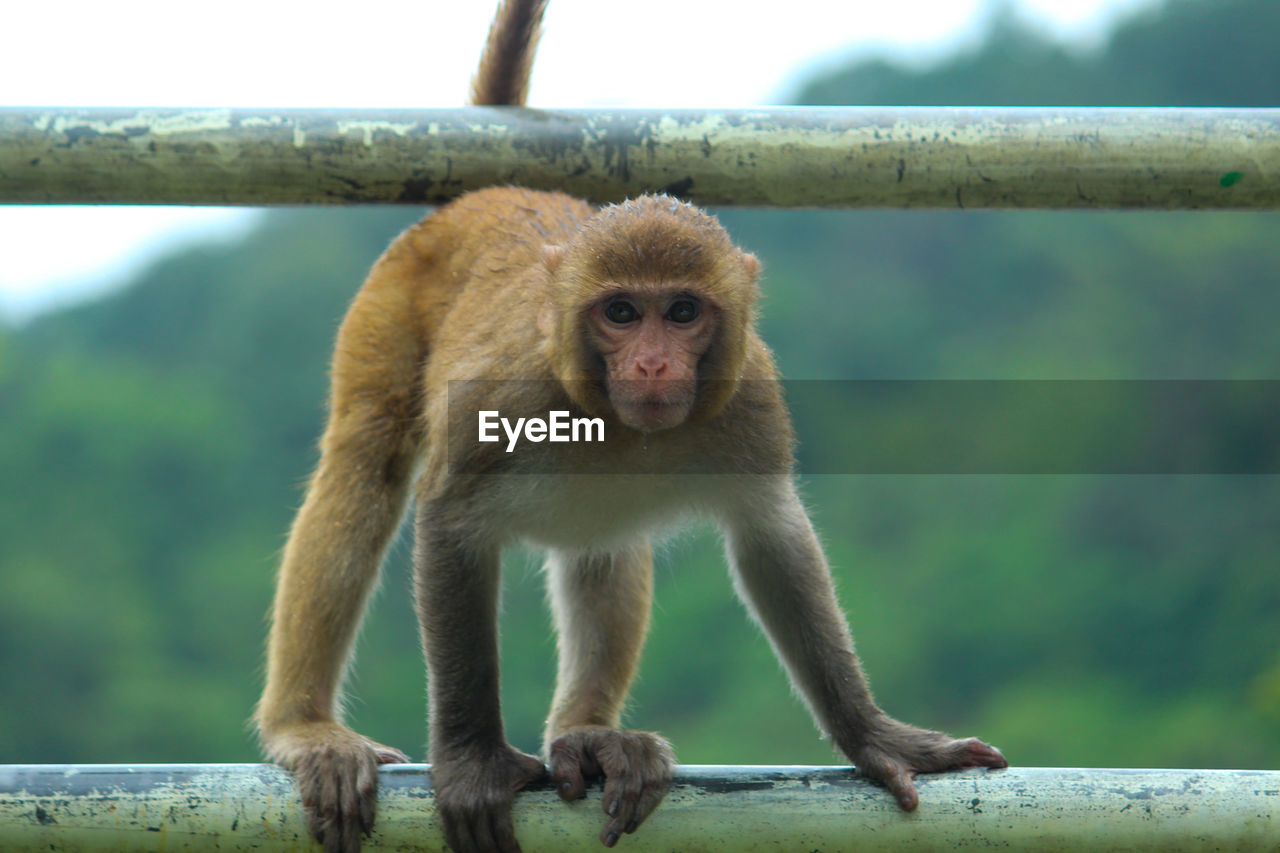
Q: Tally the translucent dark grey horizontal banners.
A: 1